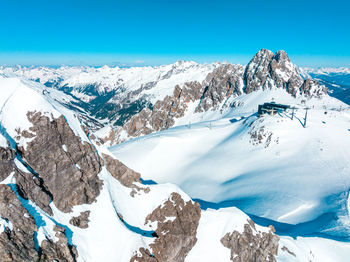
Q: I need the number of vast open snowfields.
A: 1